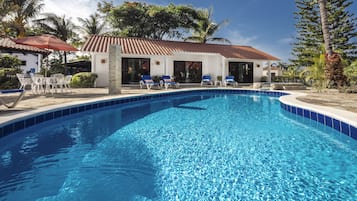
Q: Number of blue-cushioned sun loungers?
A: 5